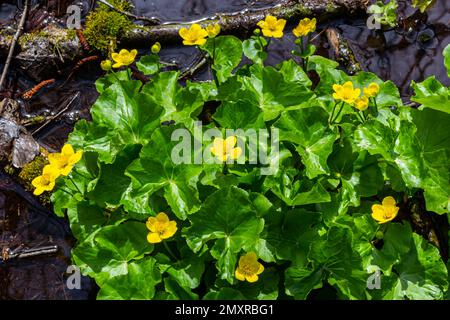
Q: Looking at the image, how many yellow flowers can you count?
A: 14